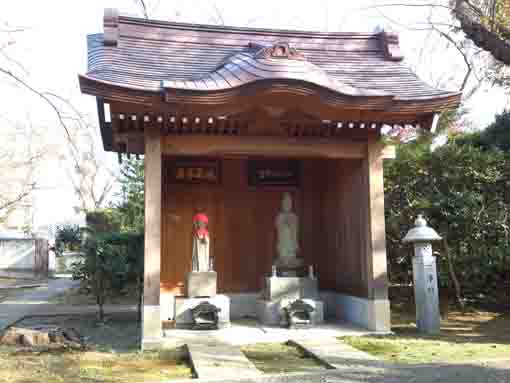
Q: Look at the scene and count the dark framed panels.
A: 2